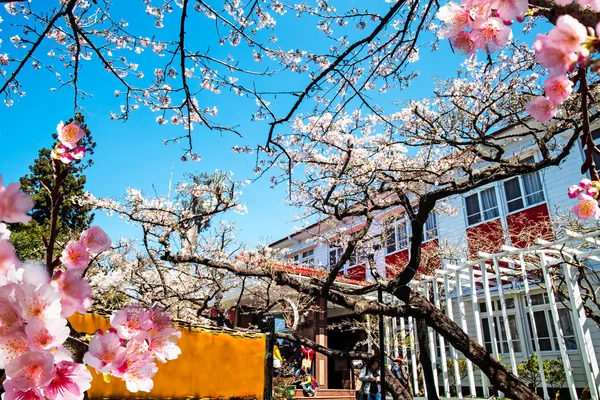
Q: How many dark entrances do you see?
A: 1